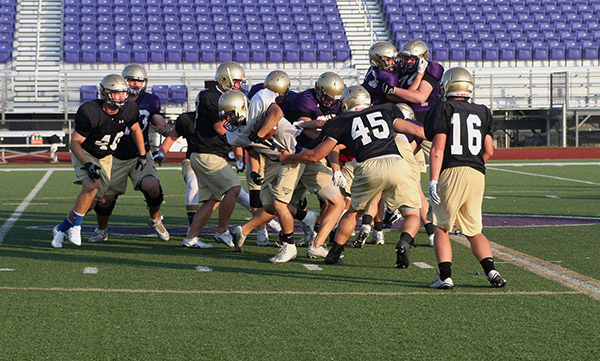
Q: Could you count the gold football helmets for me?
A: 11